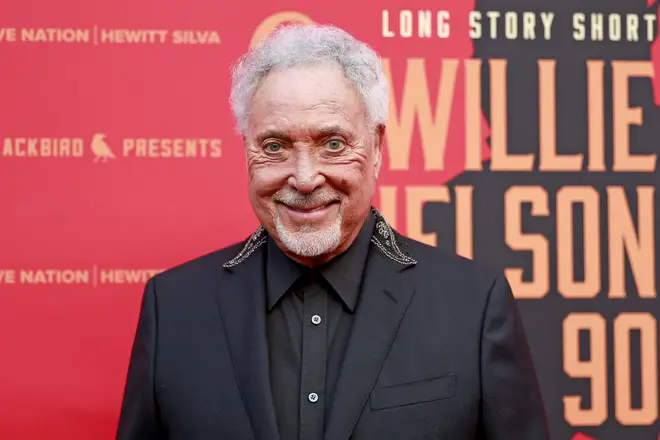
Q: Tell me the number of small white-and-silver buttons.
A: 2